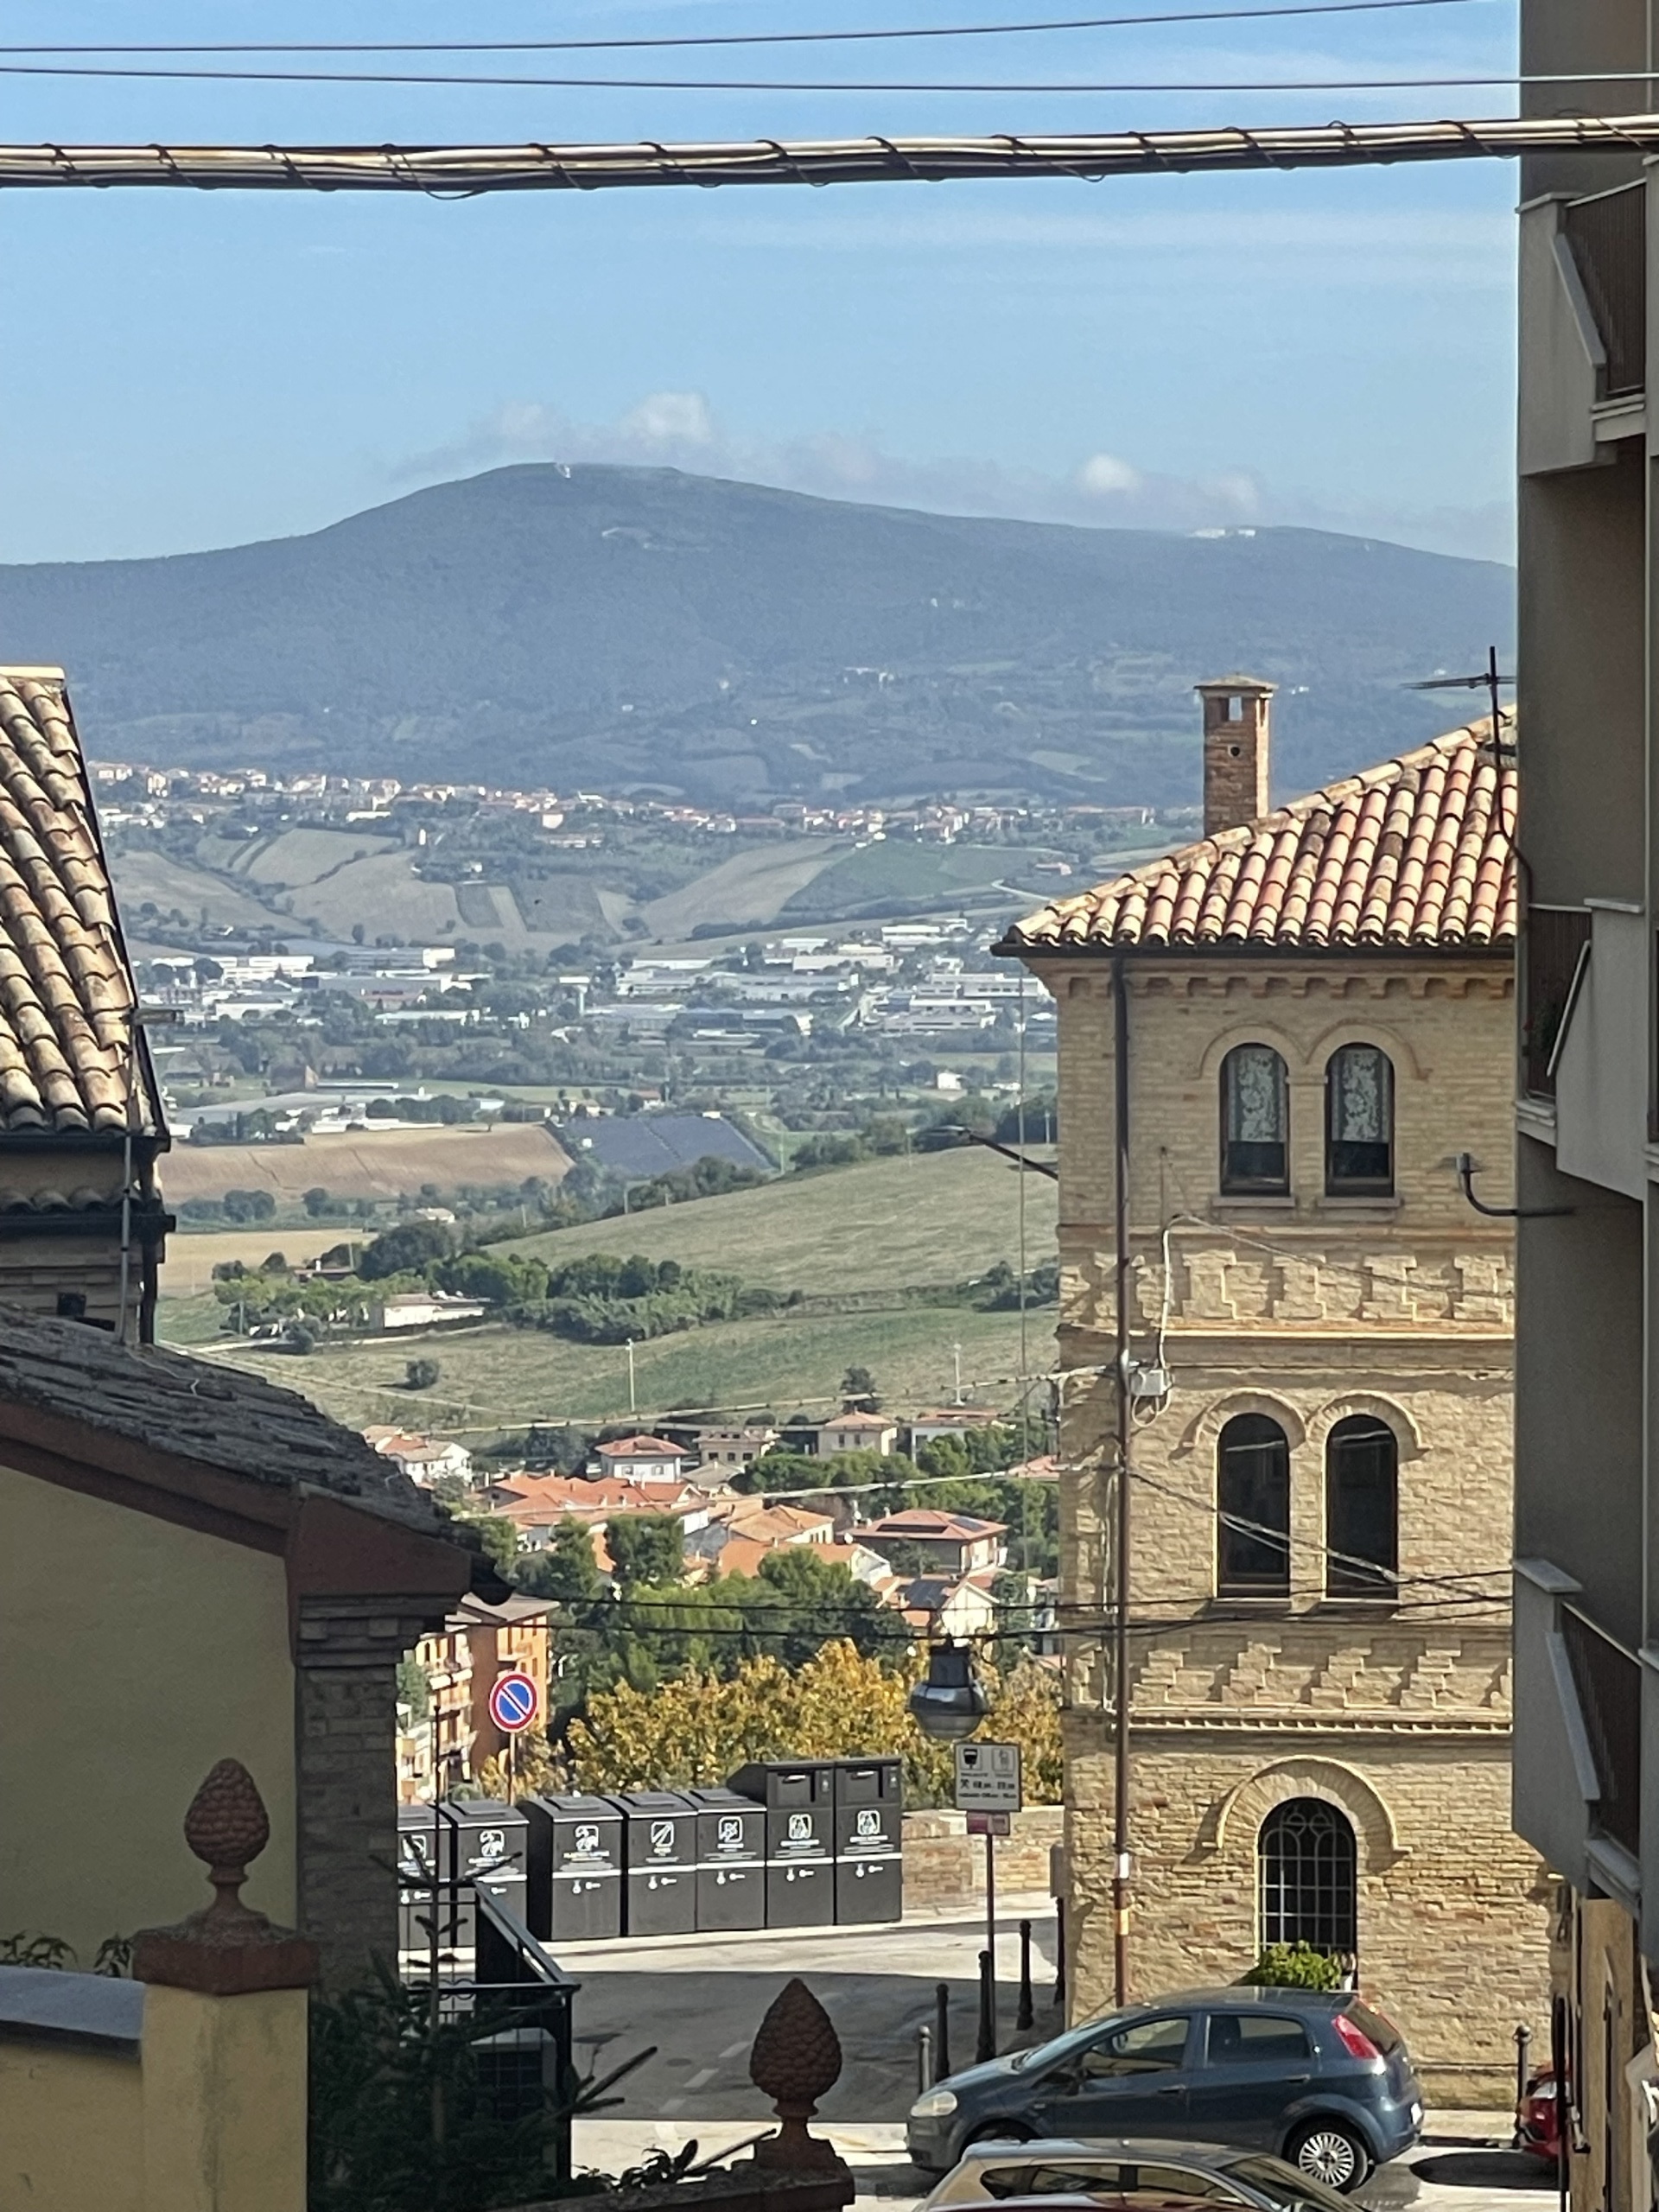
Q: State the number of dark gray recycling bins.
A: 7